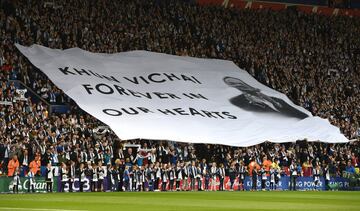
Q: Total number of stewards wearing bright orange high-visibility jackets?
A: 4